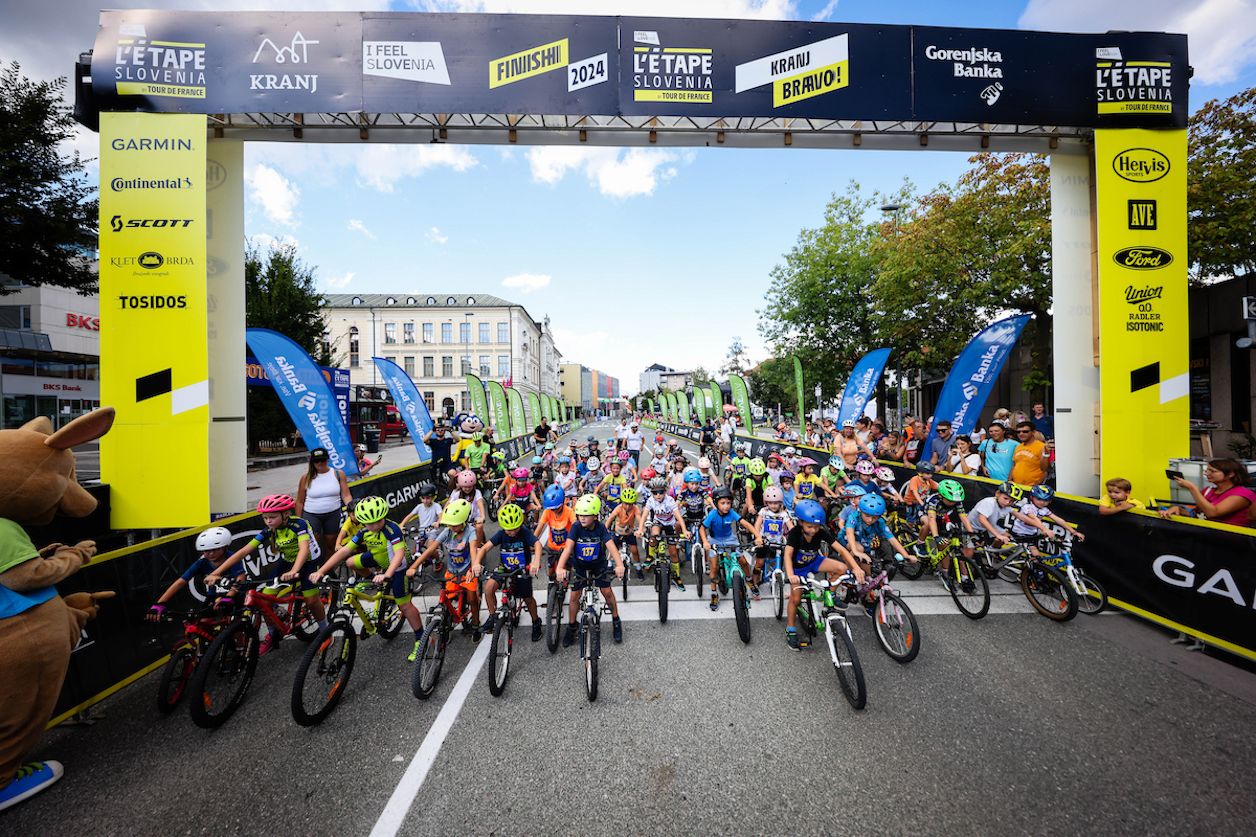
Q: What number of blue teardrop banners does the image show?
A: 4